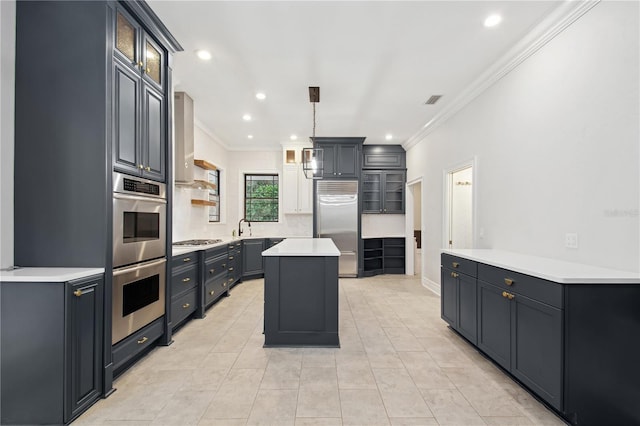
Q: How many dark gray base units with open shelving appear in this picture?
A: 1